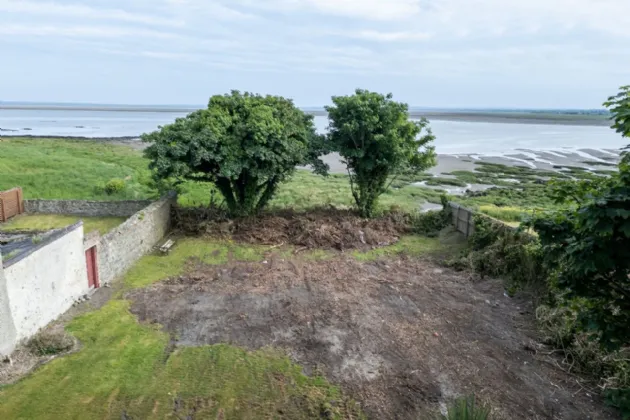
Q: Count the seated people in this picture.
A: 0